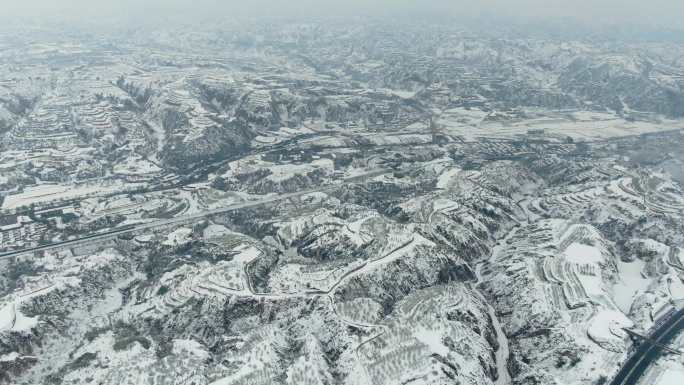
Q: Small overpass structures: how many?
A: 1